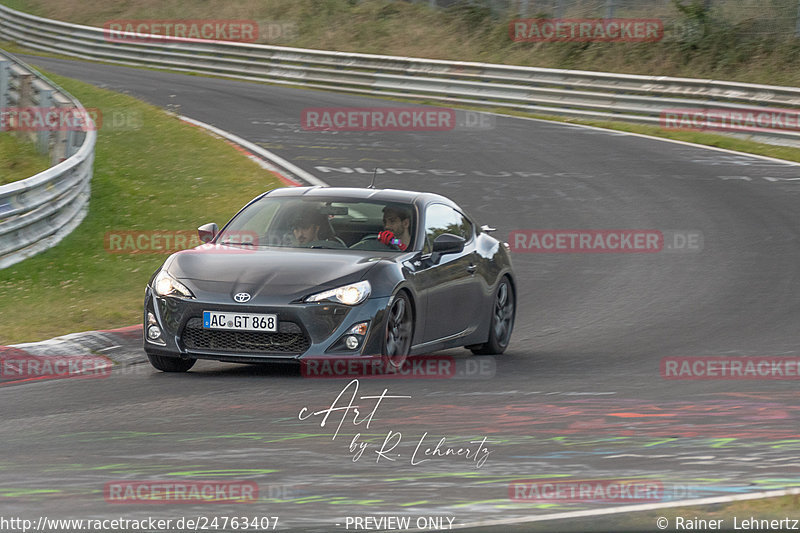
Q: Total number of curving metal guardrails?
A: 2